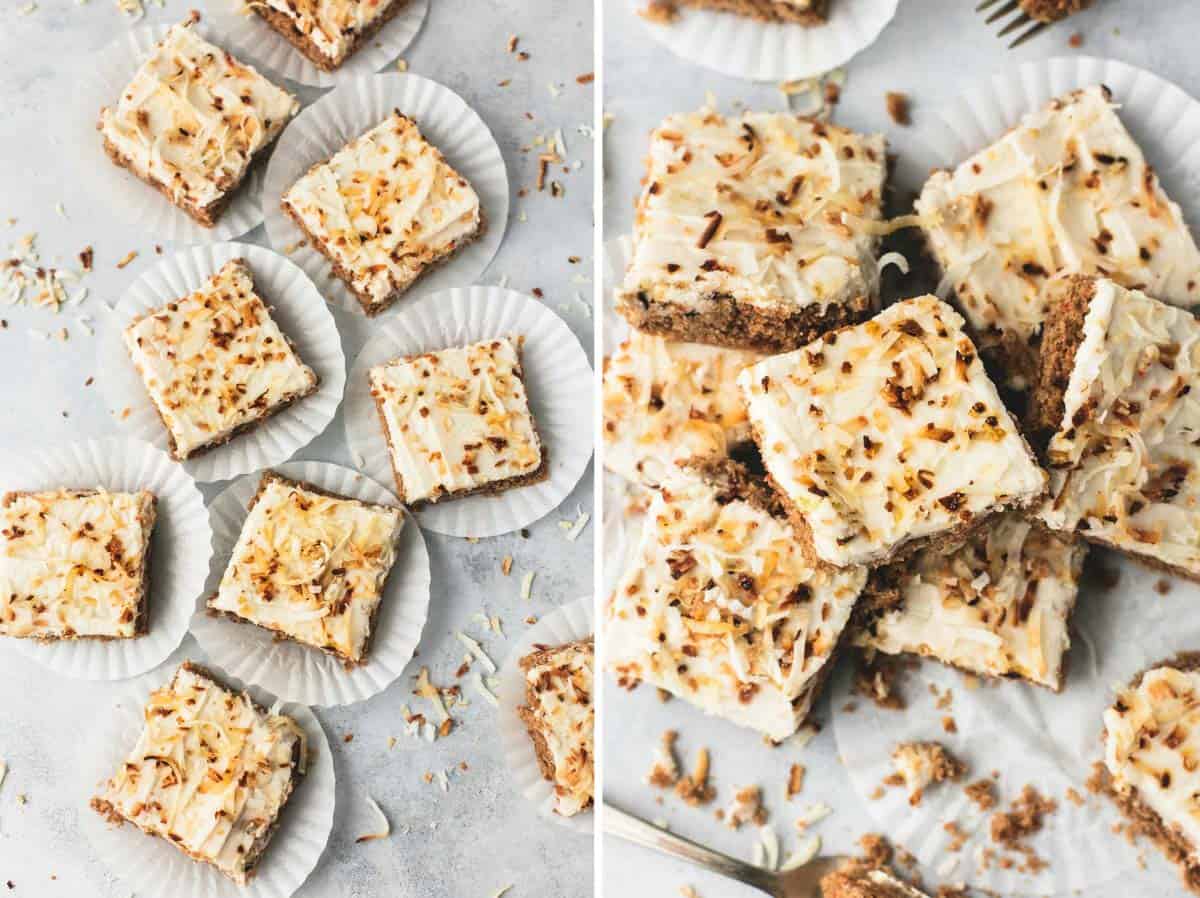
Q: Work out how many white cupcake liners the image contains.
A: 12